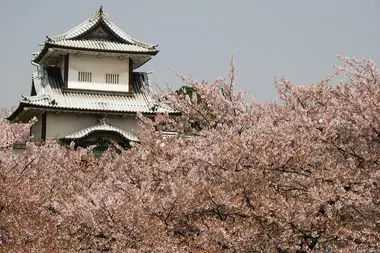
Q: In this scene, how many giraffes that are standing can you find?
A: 0